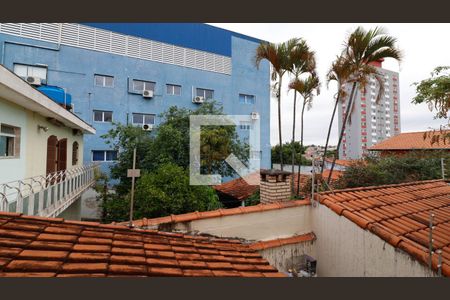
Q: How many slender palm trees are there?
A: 5